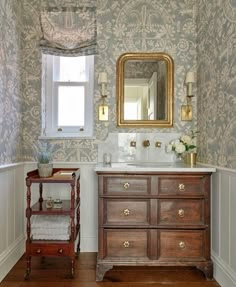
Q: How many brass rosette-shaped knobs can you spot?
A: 6